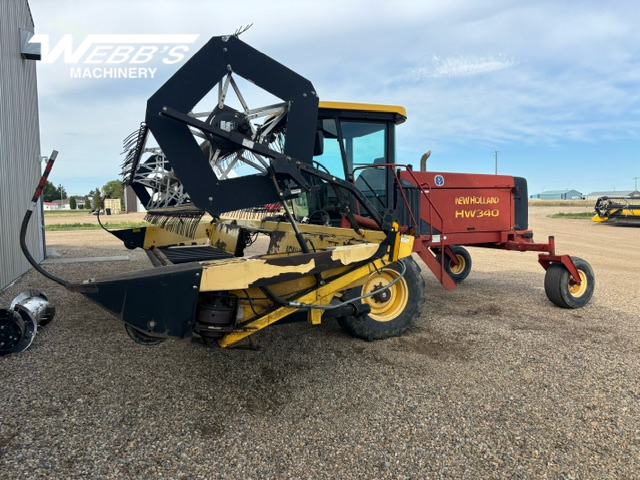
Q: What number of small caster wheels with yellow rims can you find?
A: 2